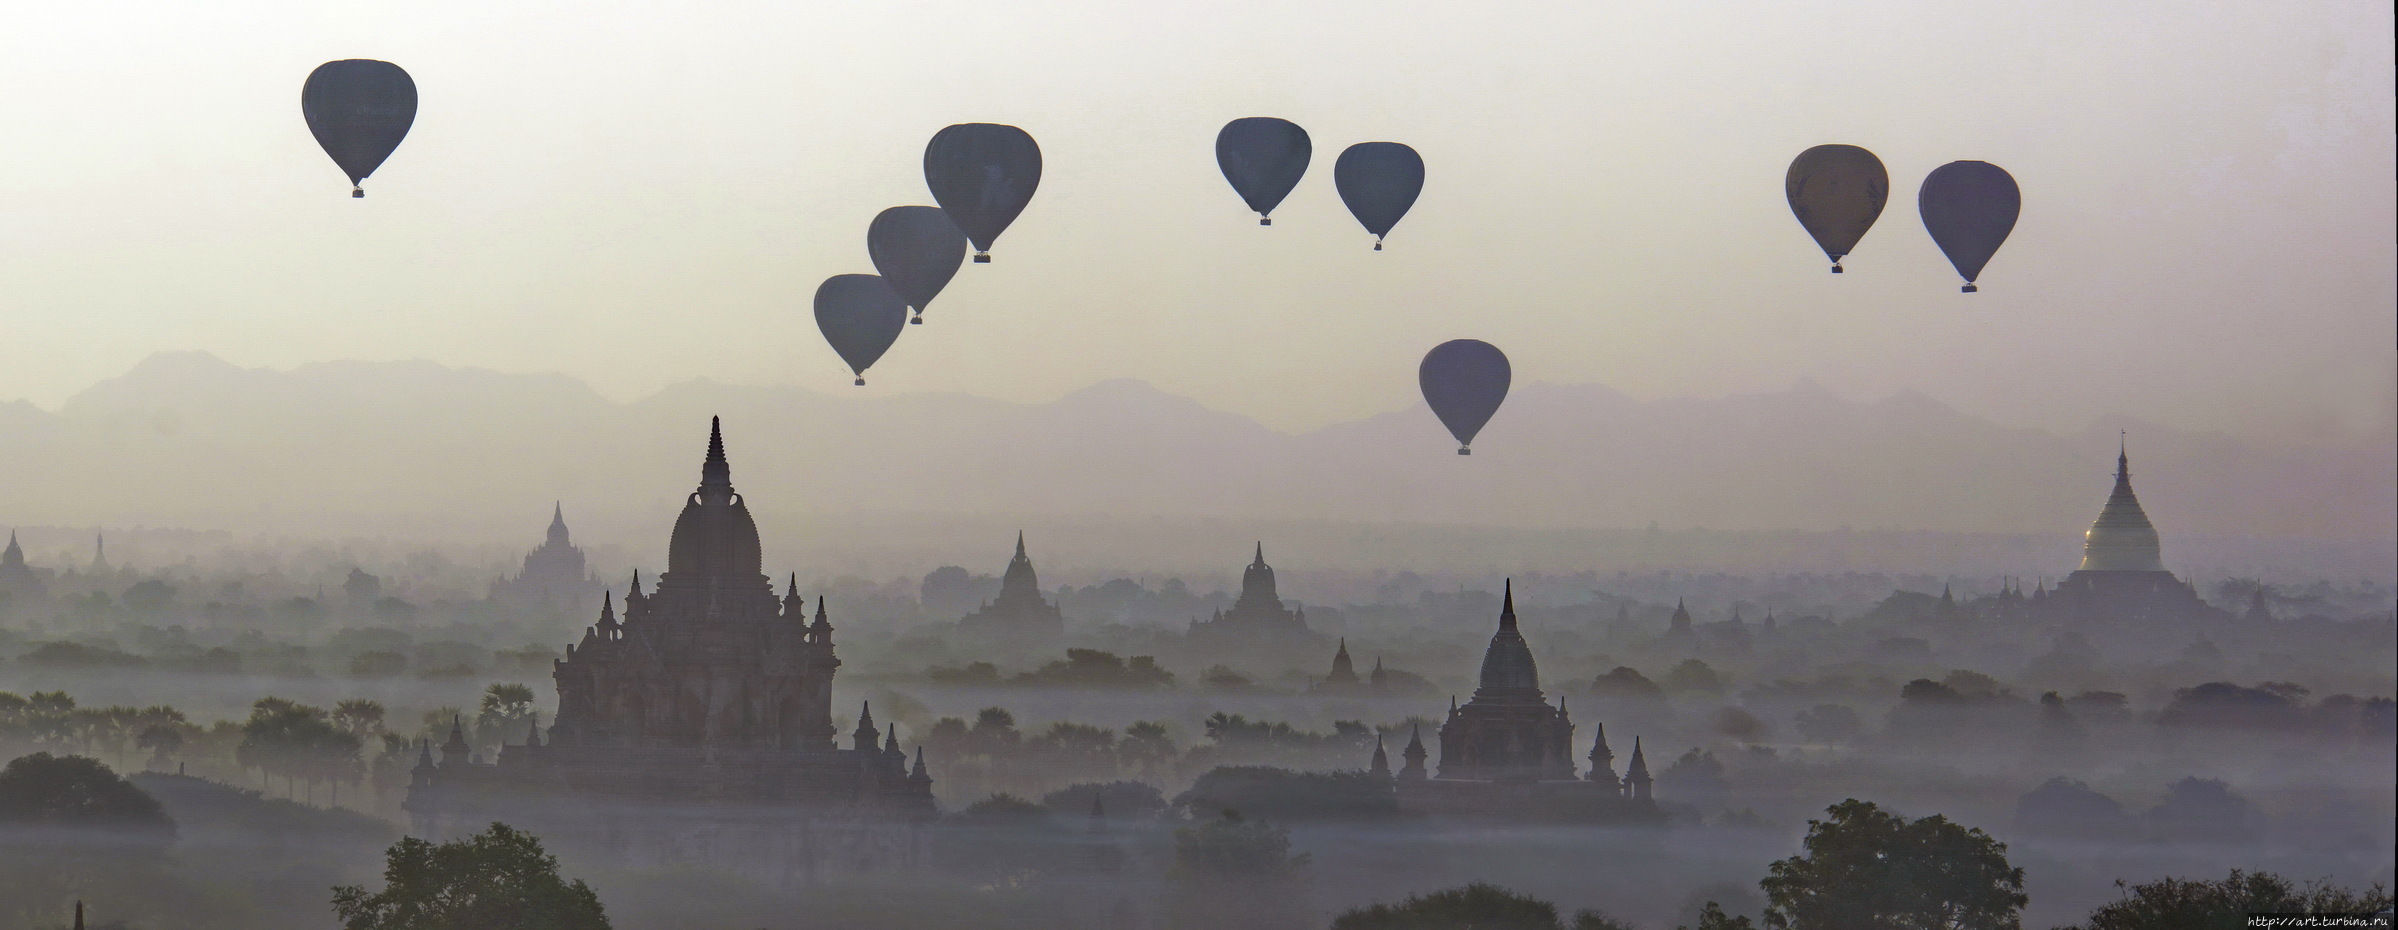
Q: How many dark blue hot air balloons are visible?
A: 8